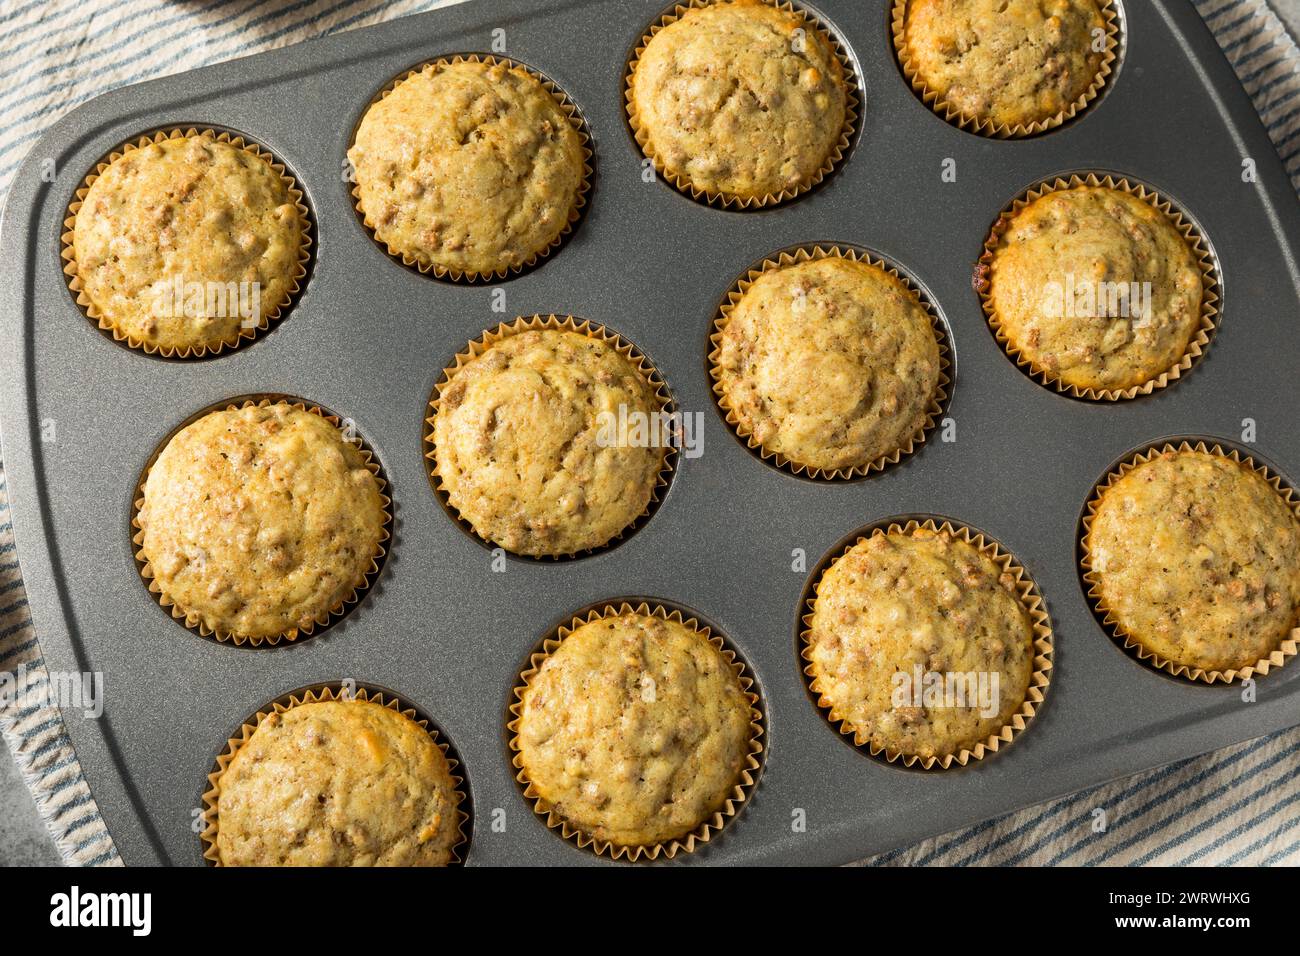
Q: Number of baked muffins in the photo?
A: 12